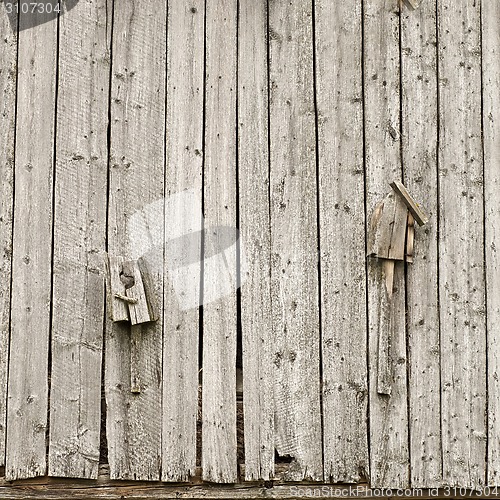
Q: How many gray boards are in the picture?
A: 13